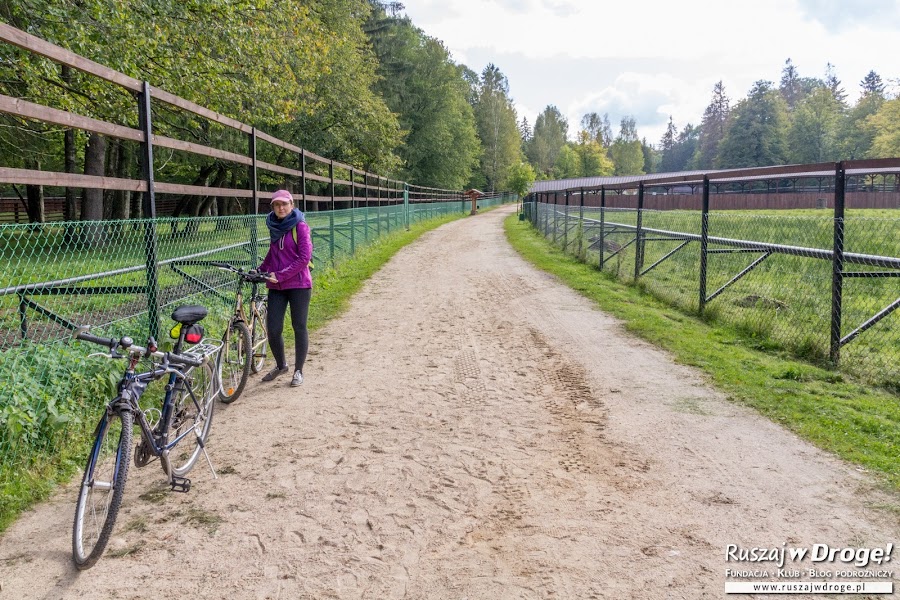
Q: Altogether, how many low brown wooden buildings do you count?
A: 1